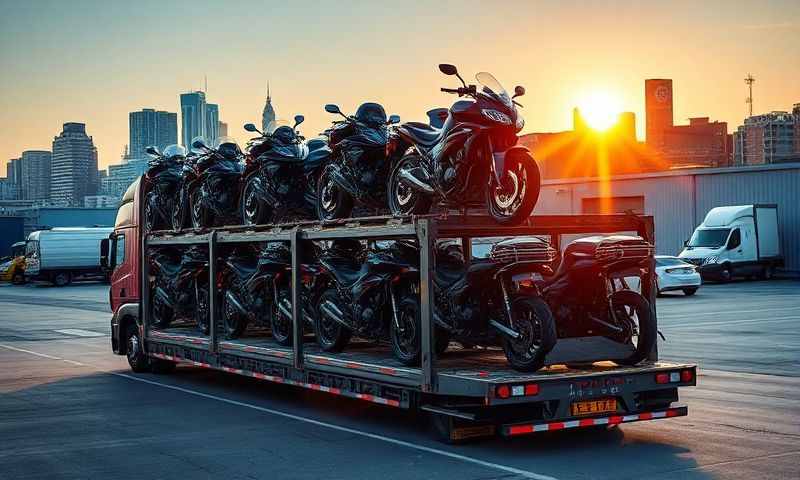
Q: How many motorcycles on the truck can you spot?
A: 10